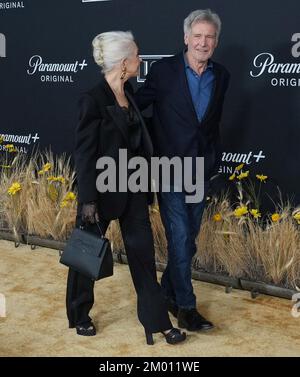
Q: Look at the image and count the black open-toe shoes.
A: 2